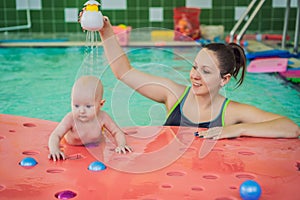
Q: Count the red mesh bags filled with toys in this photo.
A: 1